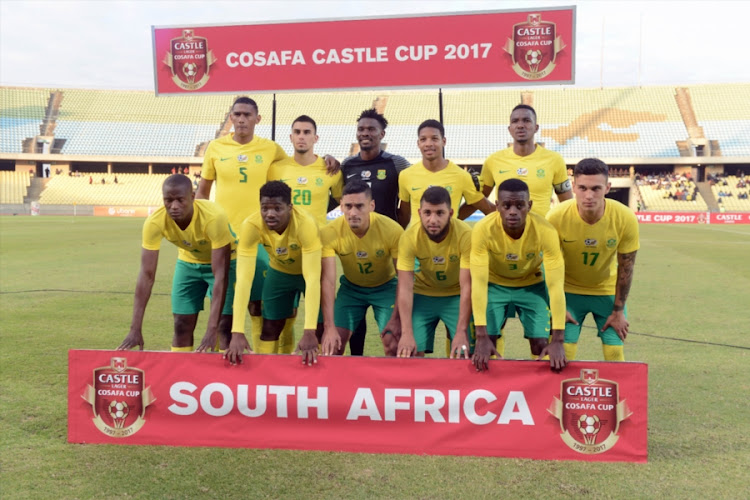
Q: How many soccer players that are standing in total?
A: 5